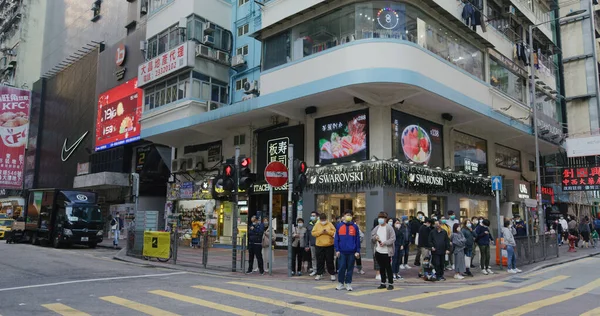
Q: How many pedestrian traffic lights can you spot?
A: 2